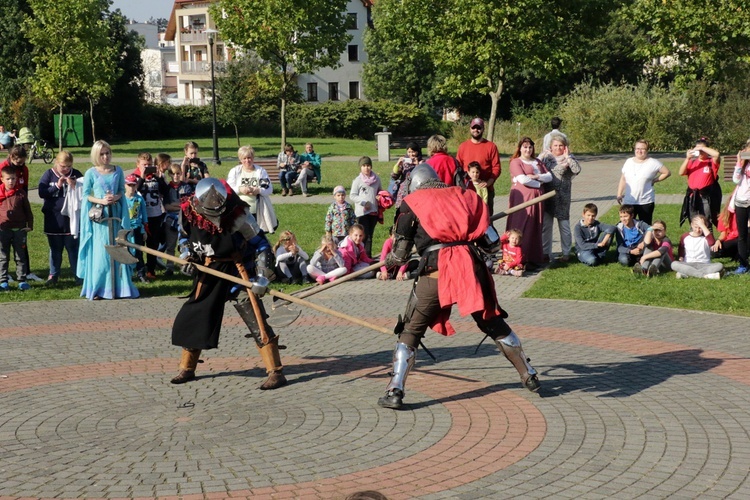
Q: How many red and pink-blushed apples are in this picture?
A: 0